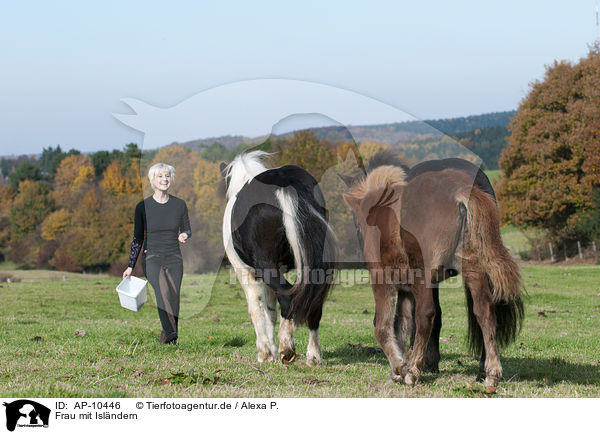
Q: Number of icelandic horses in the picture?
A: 3